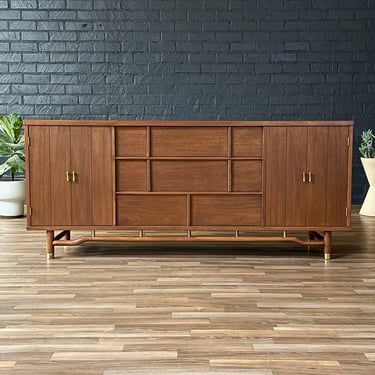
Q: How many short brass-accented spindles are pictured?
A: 5